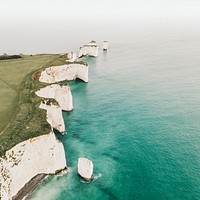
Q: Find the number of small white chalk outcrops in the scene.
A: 2